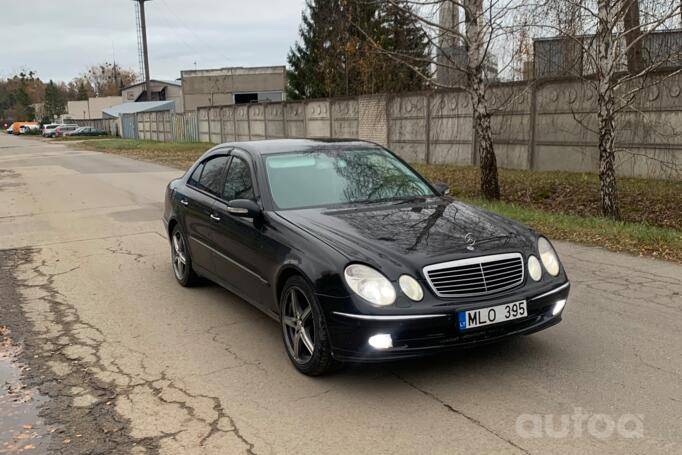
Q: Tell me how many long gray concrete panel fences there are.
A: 1